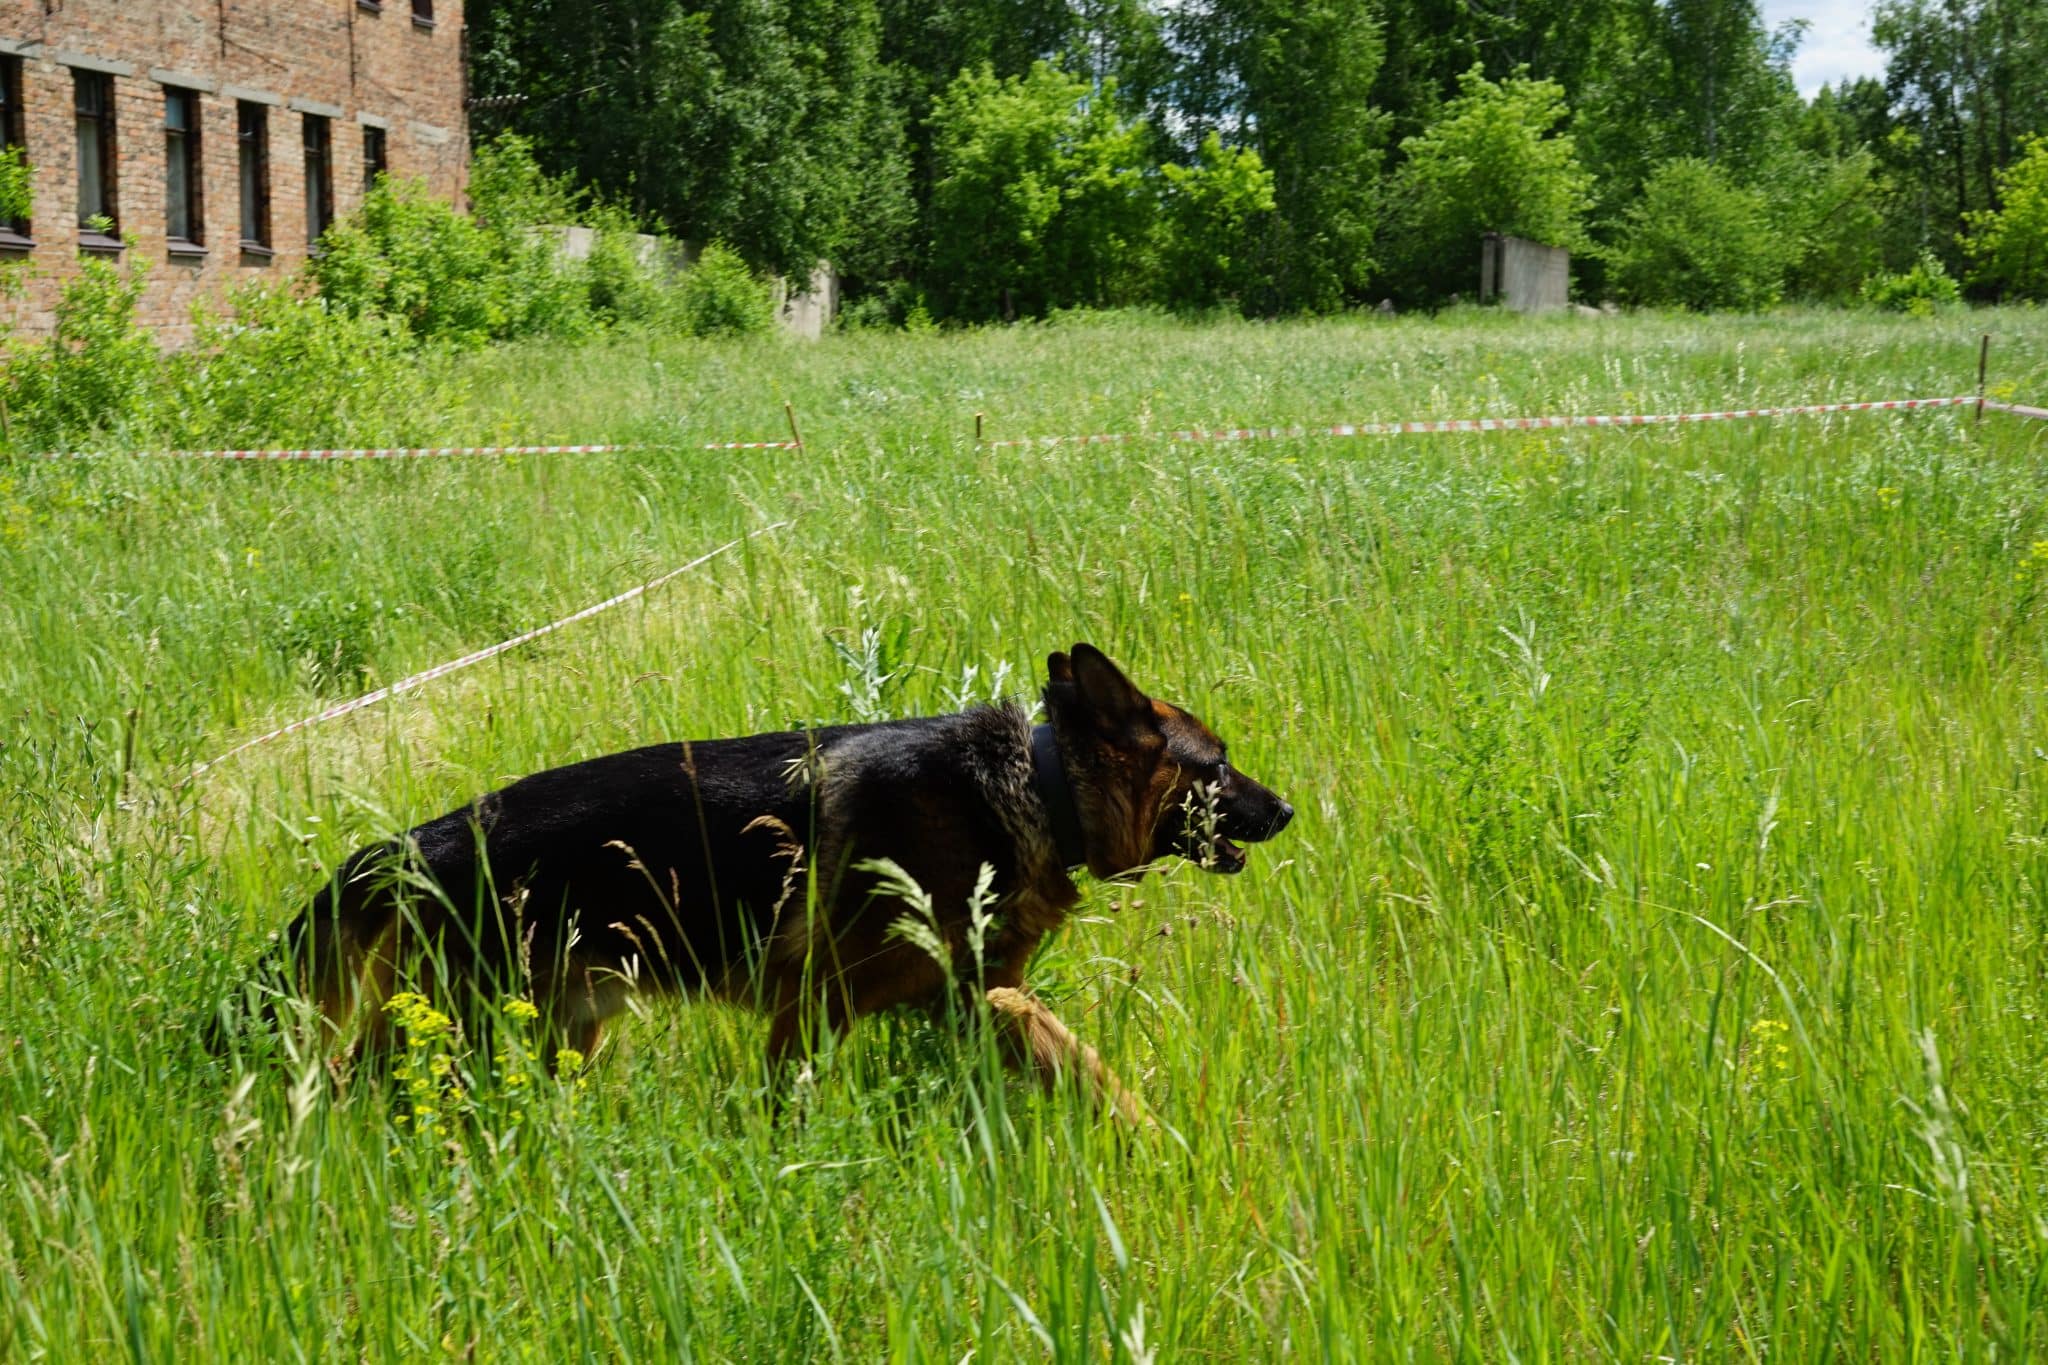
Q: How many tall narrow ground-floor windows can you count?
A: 6